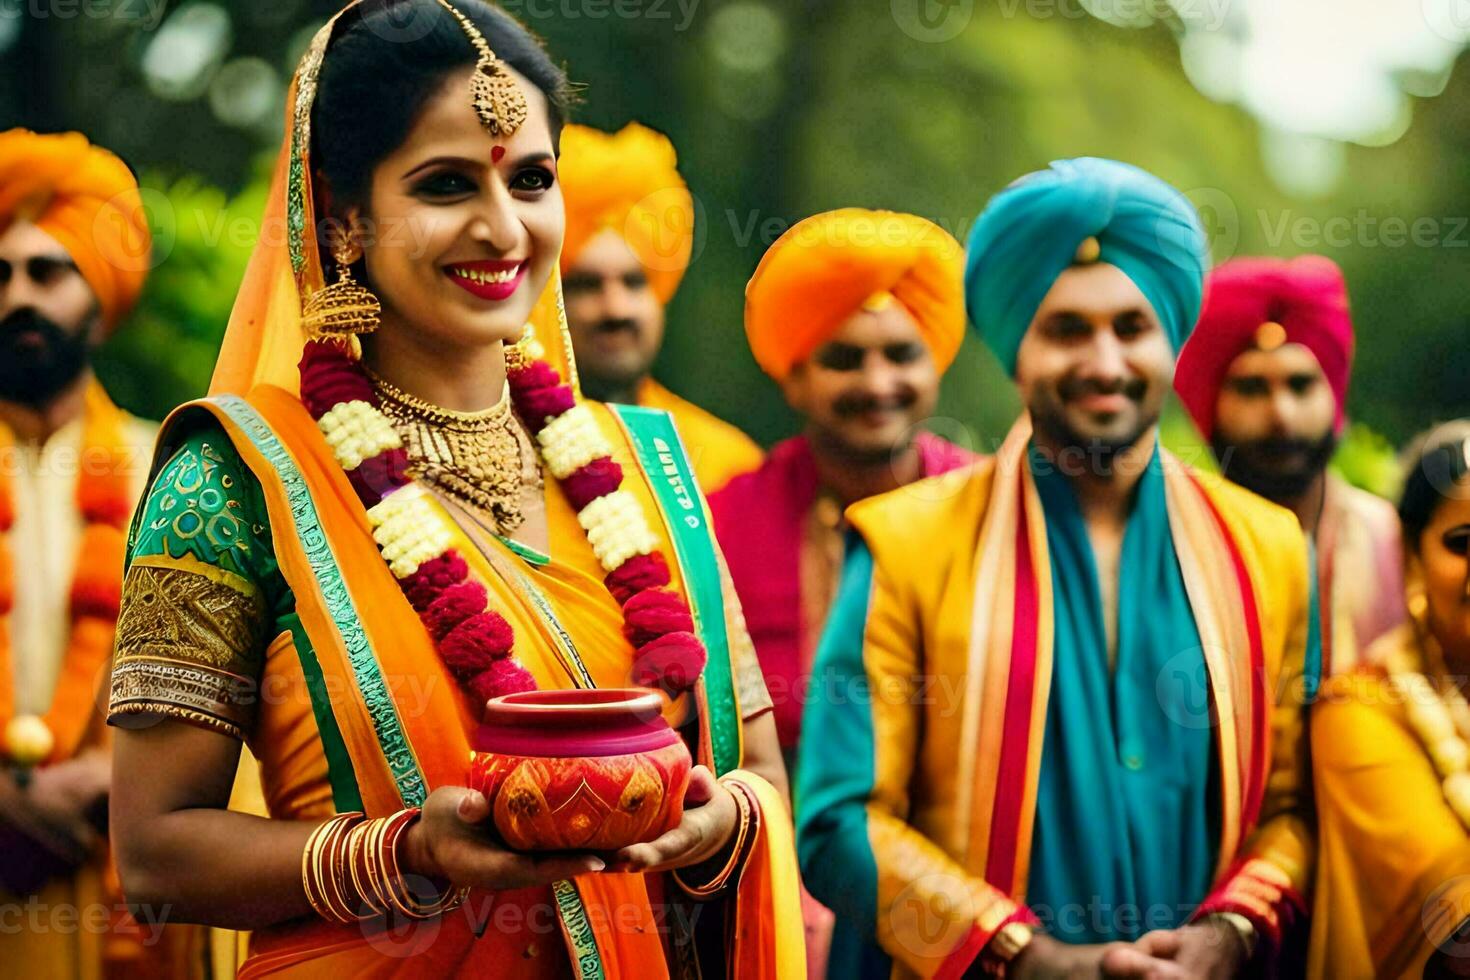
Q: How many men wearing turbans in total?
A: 5